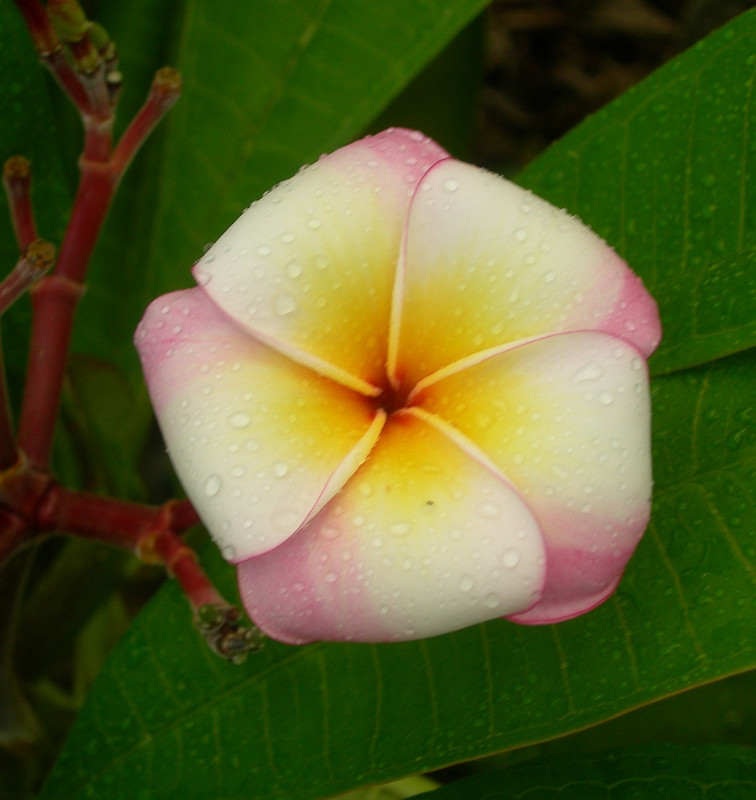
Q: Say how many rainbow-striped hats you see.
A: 0